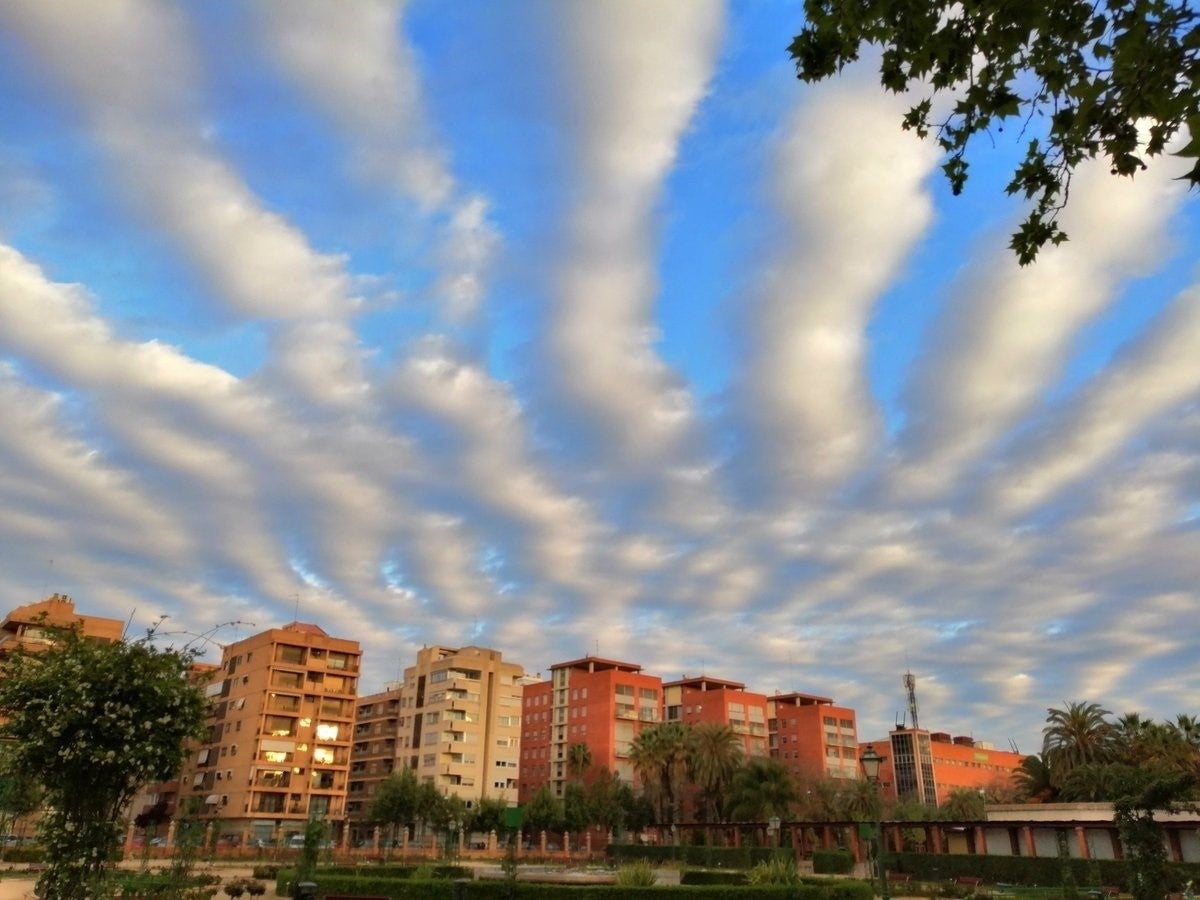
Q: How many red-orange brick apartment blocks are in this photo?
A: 3